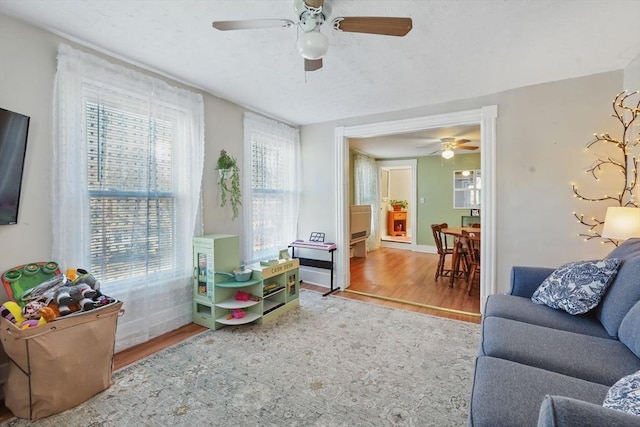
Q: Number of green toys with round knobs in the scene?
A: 1